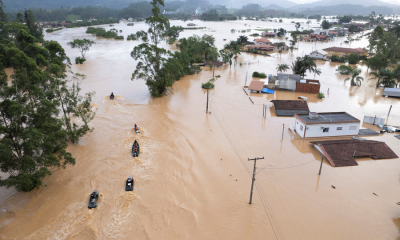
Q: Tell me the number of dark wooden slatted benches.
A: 0